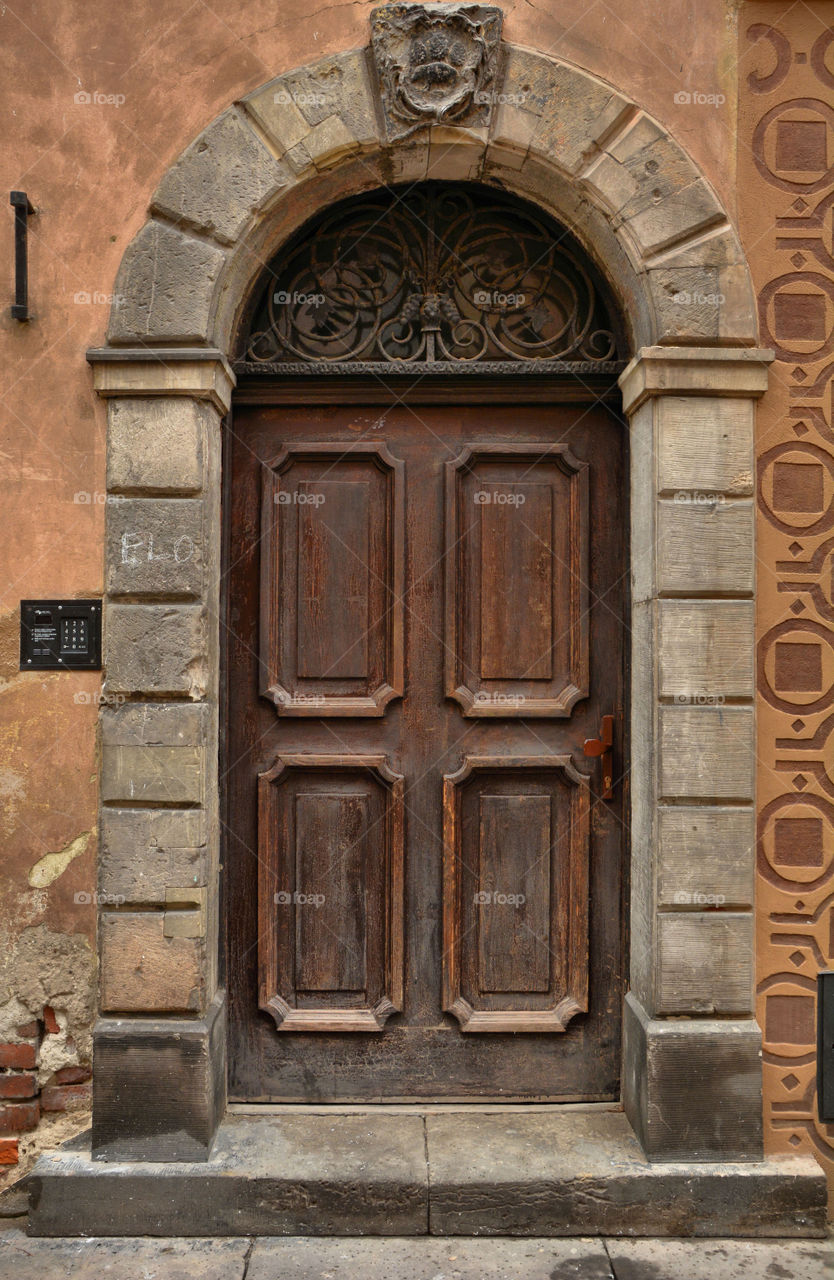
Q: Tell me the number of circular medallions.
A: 6